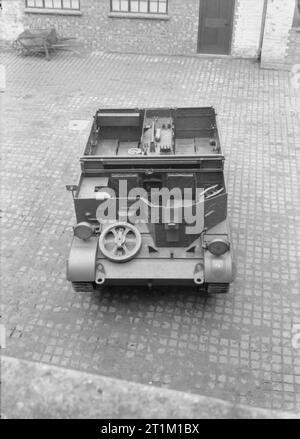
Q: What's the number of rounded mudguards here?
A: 2